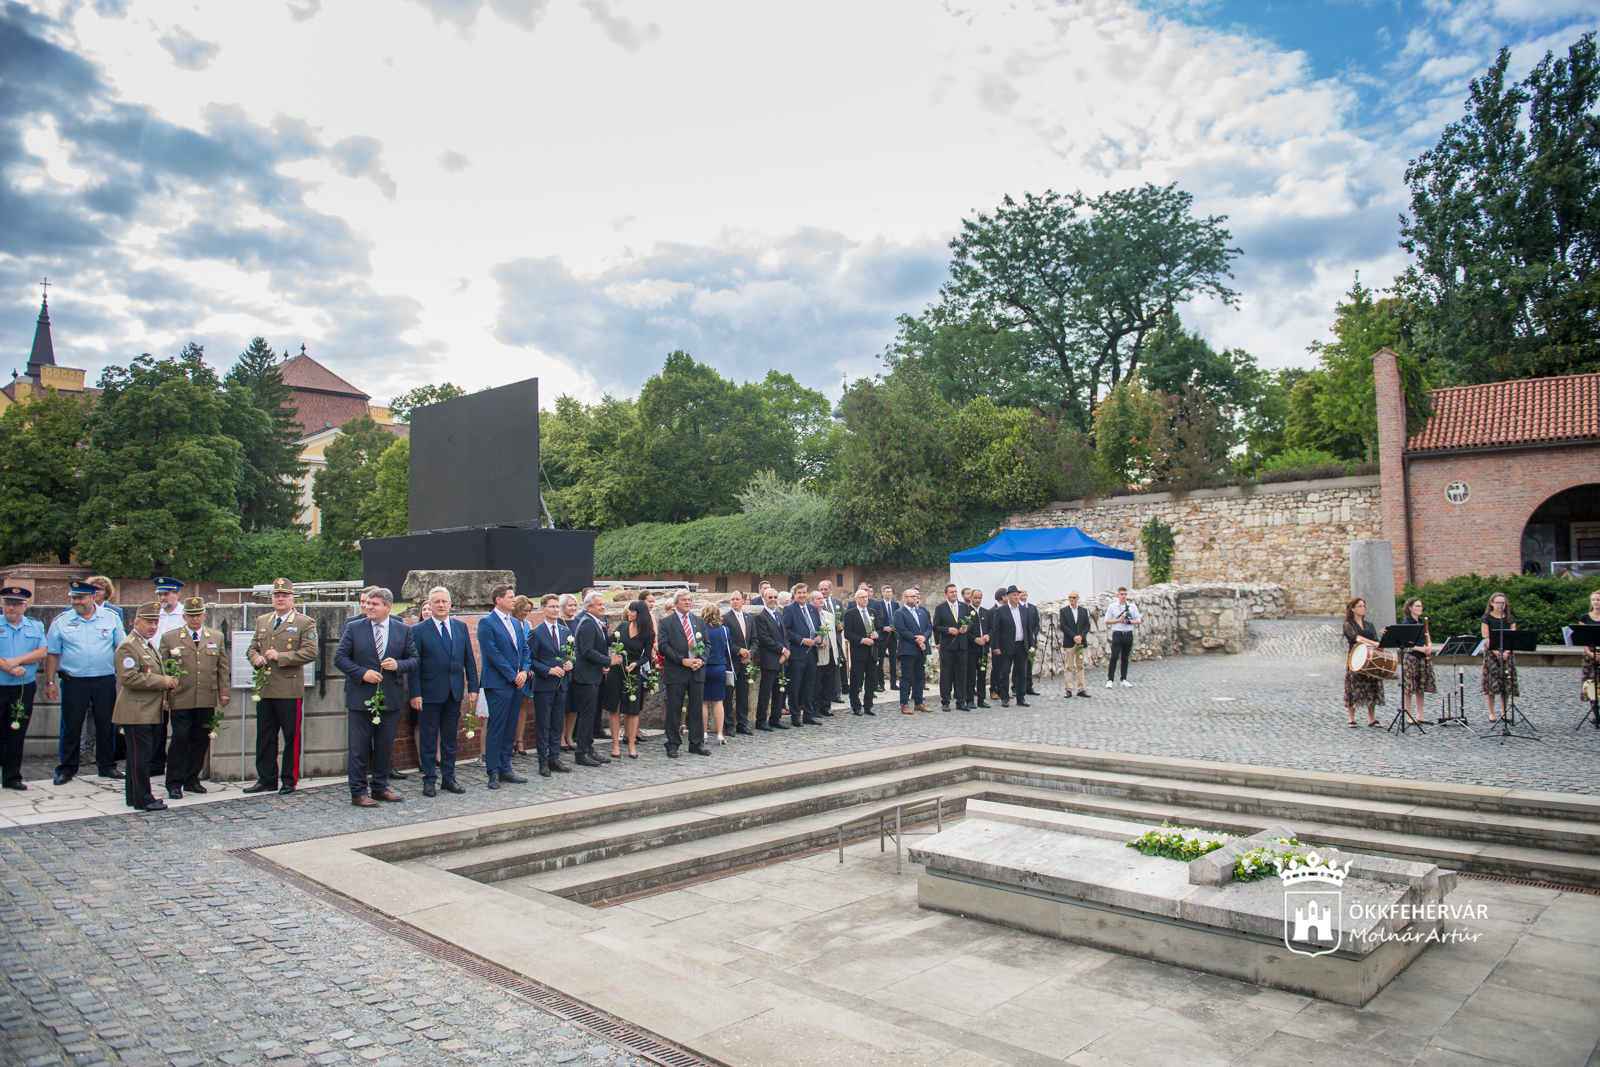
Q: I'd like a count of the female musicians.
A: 4